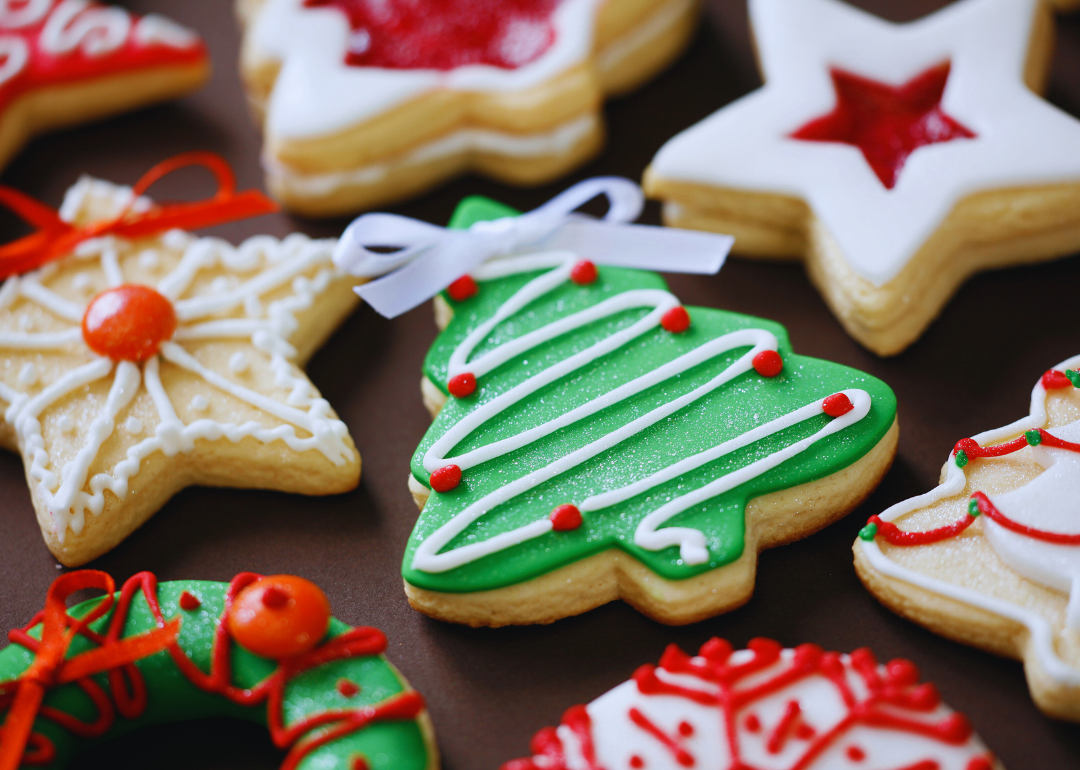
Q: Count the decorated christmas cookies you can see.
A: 8